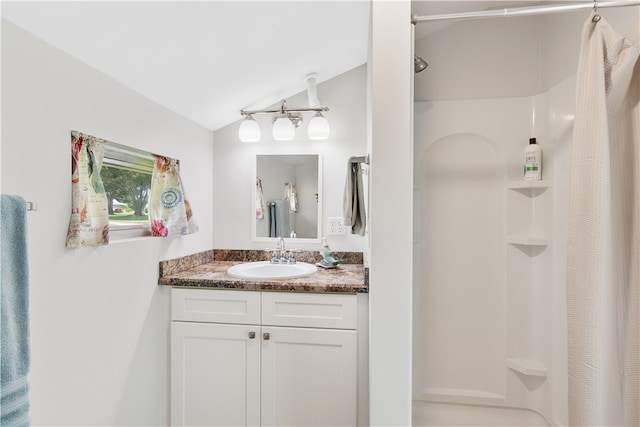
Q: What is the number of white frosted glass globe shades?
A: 3